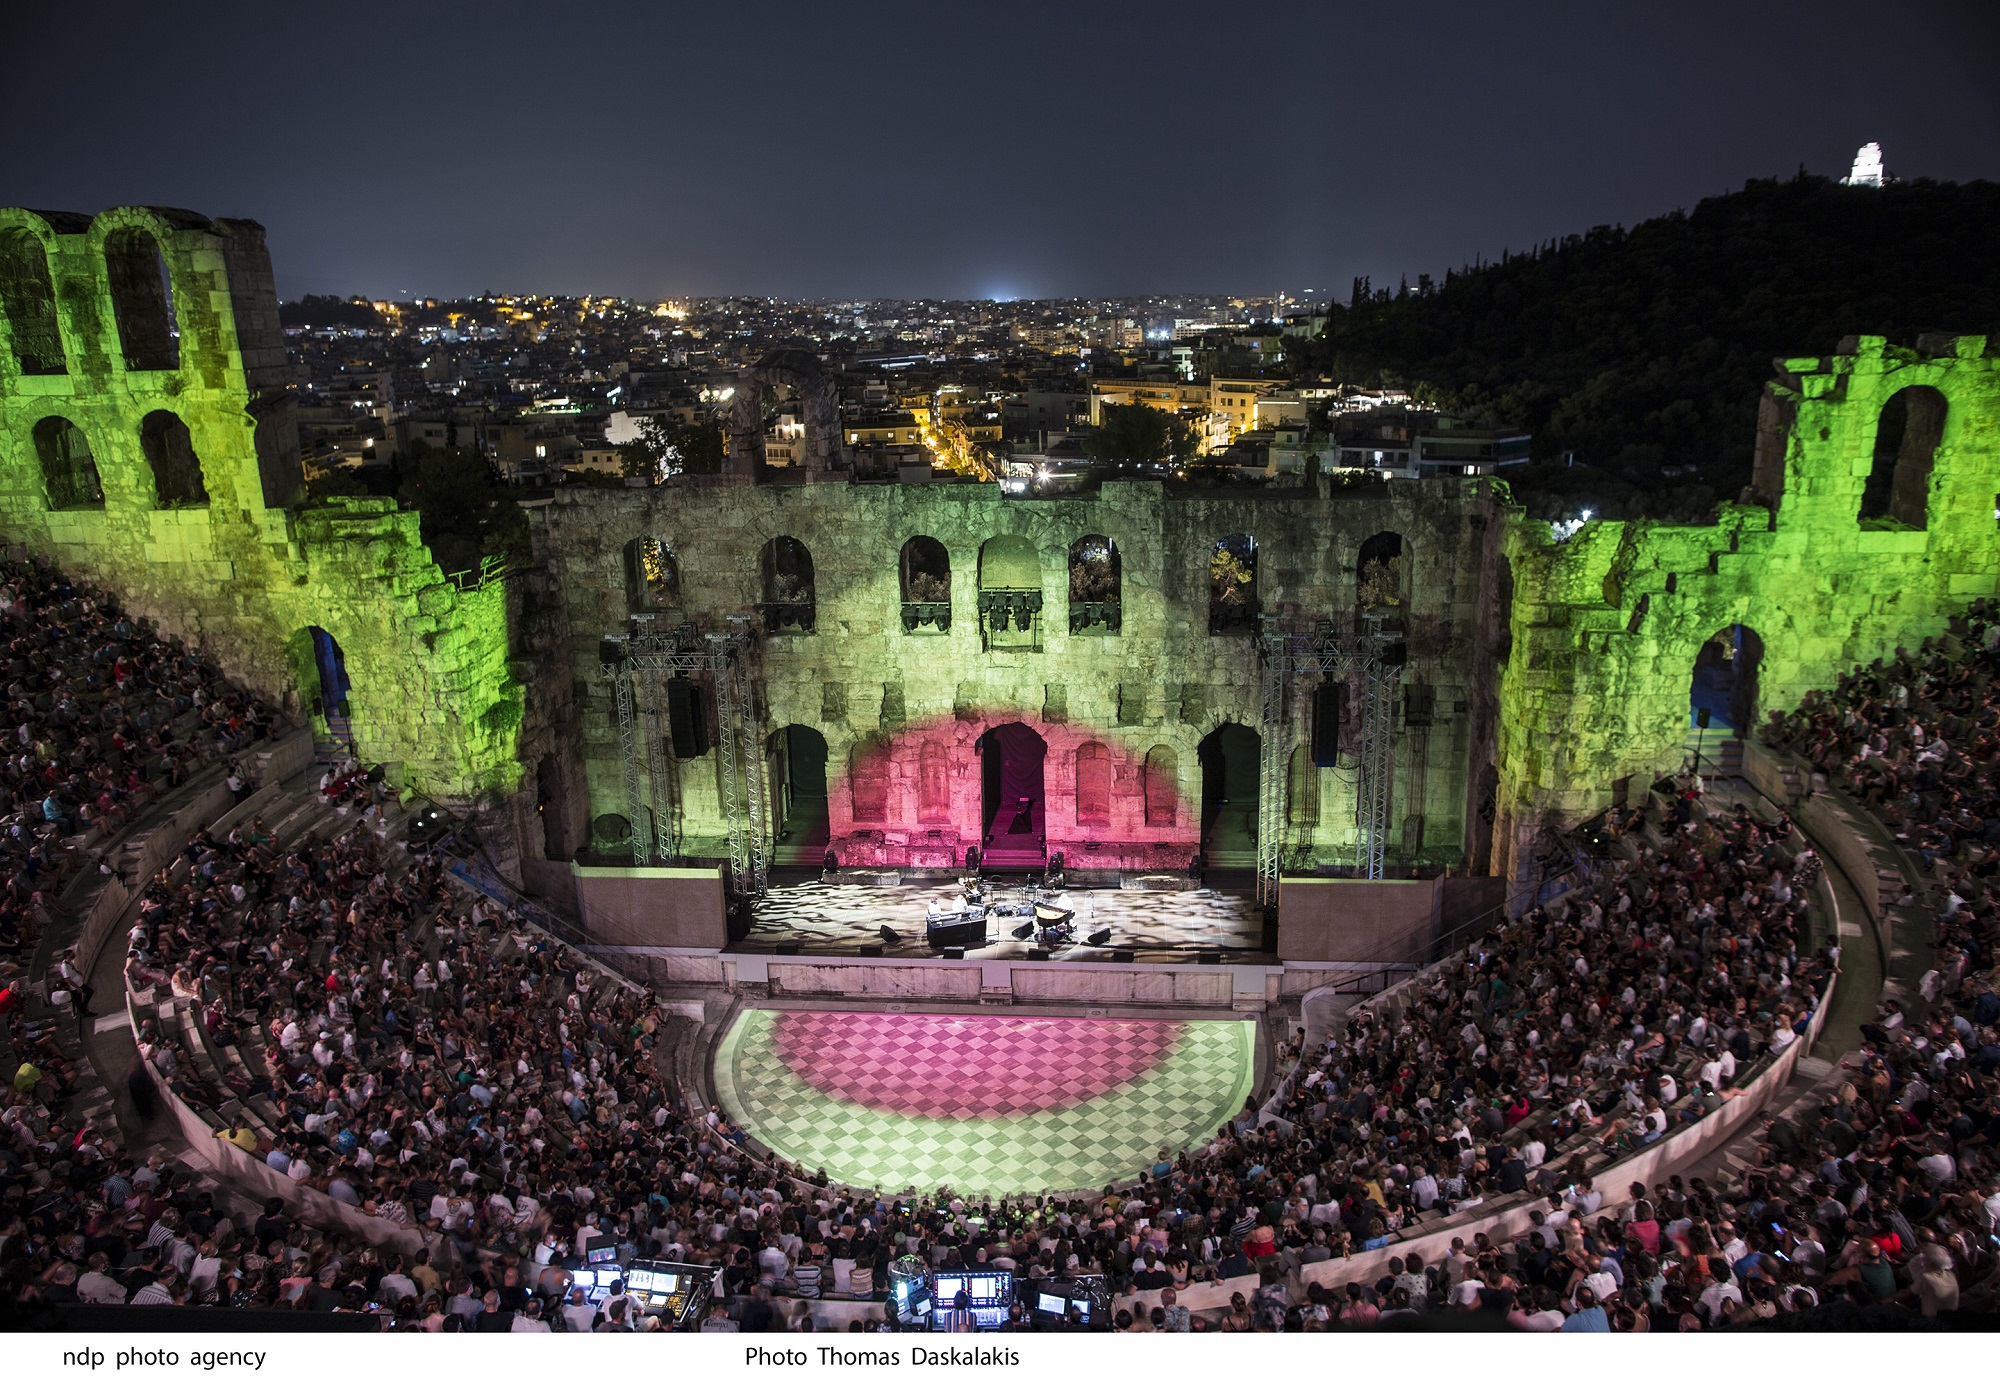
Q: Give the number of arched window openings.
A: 12